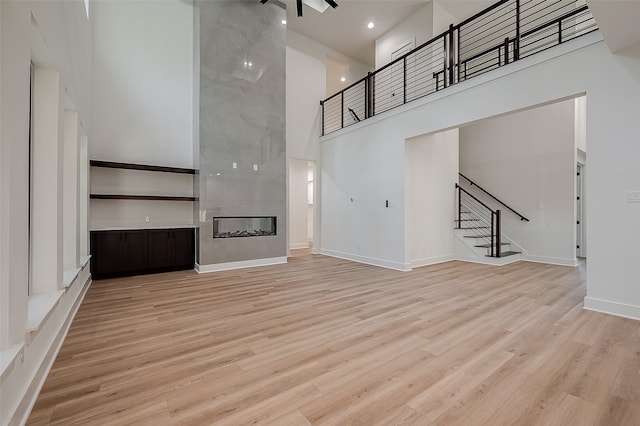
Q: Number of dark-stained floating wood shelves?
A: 2